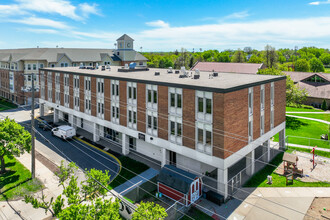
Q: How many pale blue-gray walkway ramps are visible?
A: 1